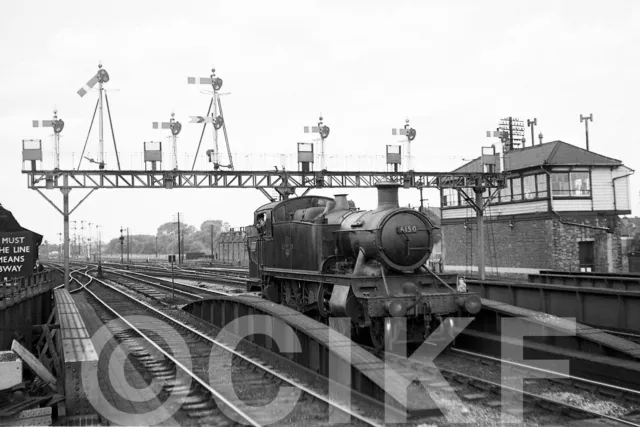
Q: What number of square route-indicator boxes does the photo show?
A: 5